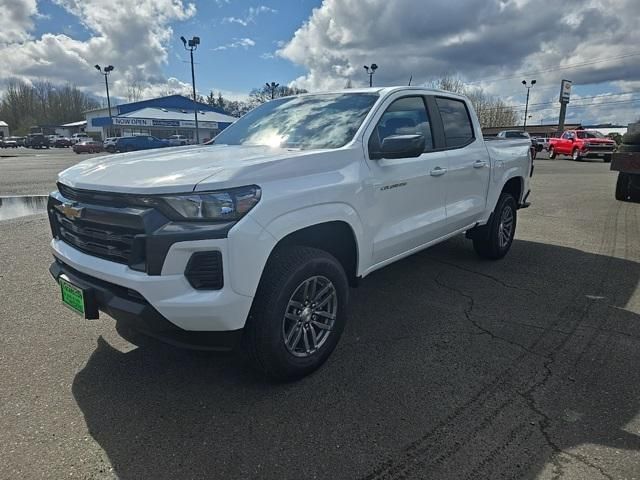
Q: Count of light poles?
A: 5